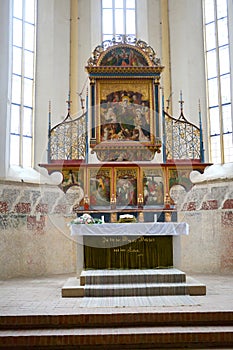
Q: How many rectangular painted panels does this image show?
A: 4